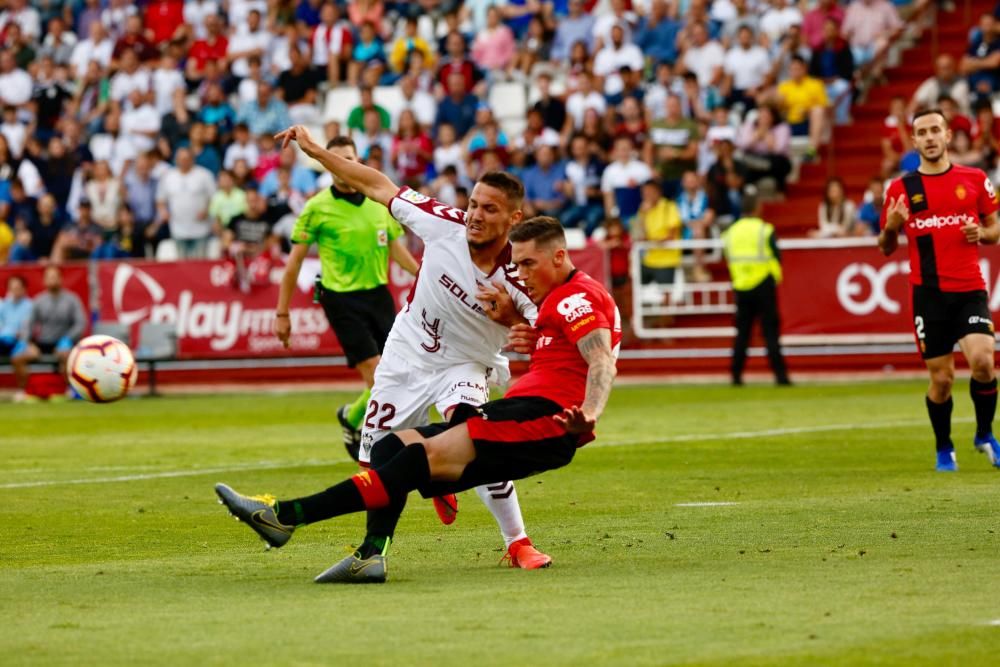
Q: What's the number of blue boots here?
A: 2